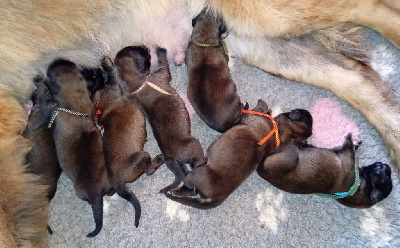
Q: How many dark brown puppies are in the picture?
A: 7